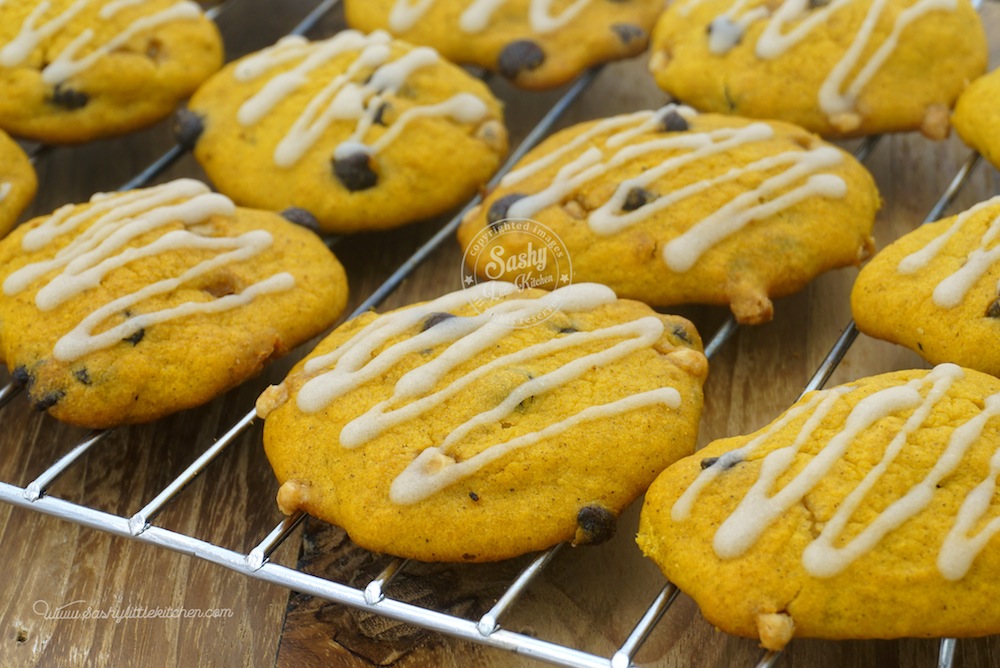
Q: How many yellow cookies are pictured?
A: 11